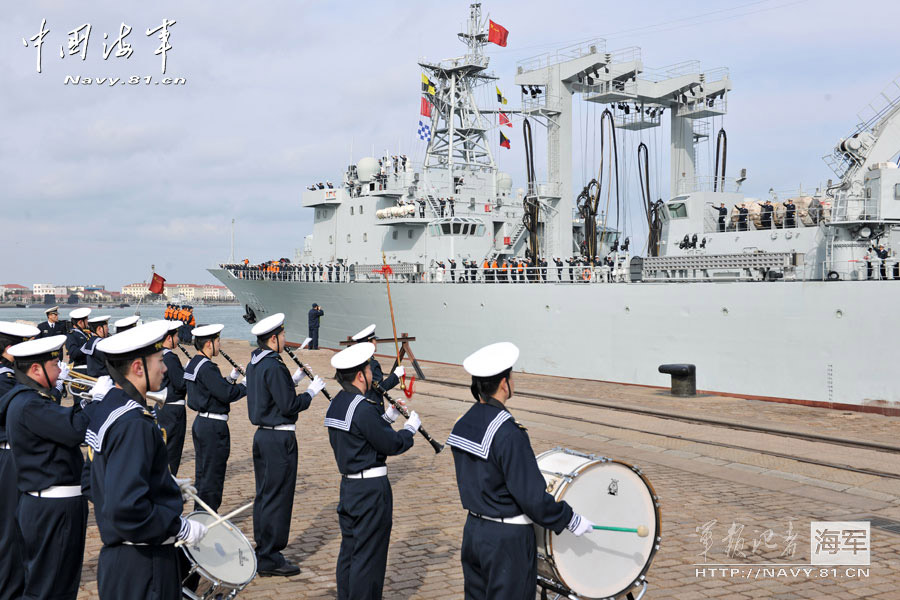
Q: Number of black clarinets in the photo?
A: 4